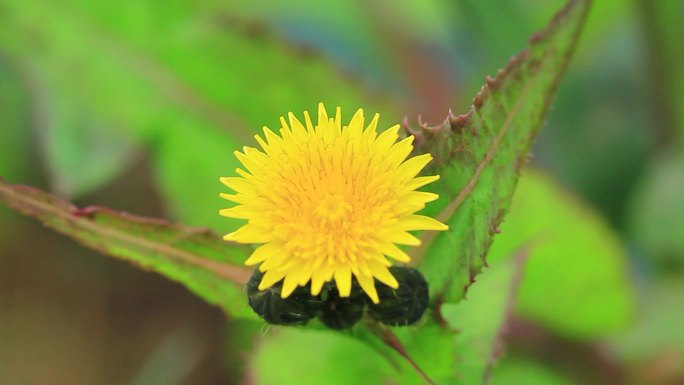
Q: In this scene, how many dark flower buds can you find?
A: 3